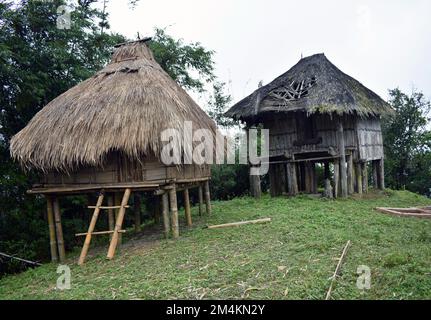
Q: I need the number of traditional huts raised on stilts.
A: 2